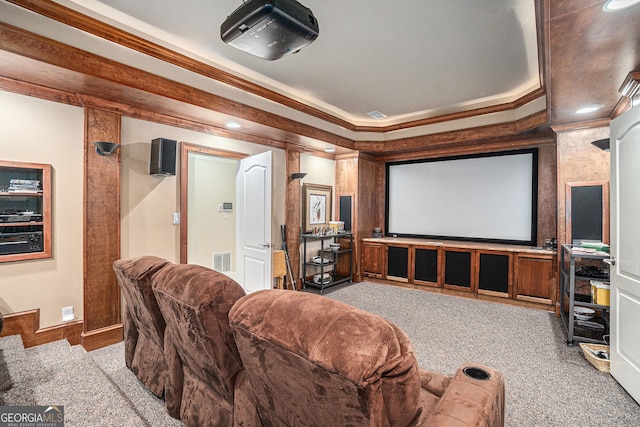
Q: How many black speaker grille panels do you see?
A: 6